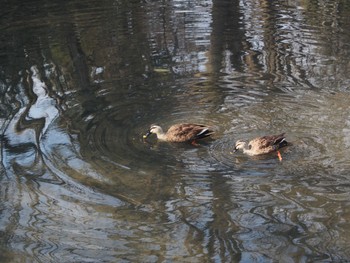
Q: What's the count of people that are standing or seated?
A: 0